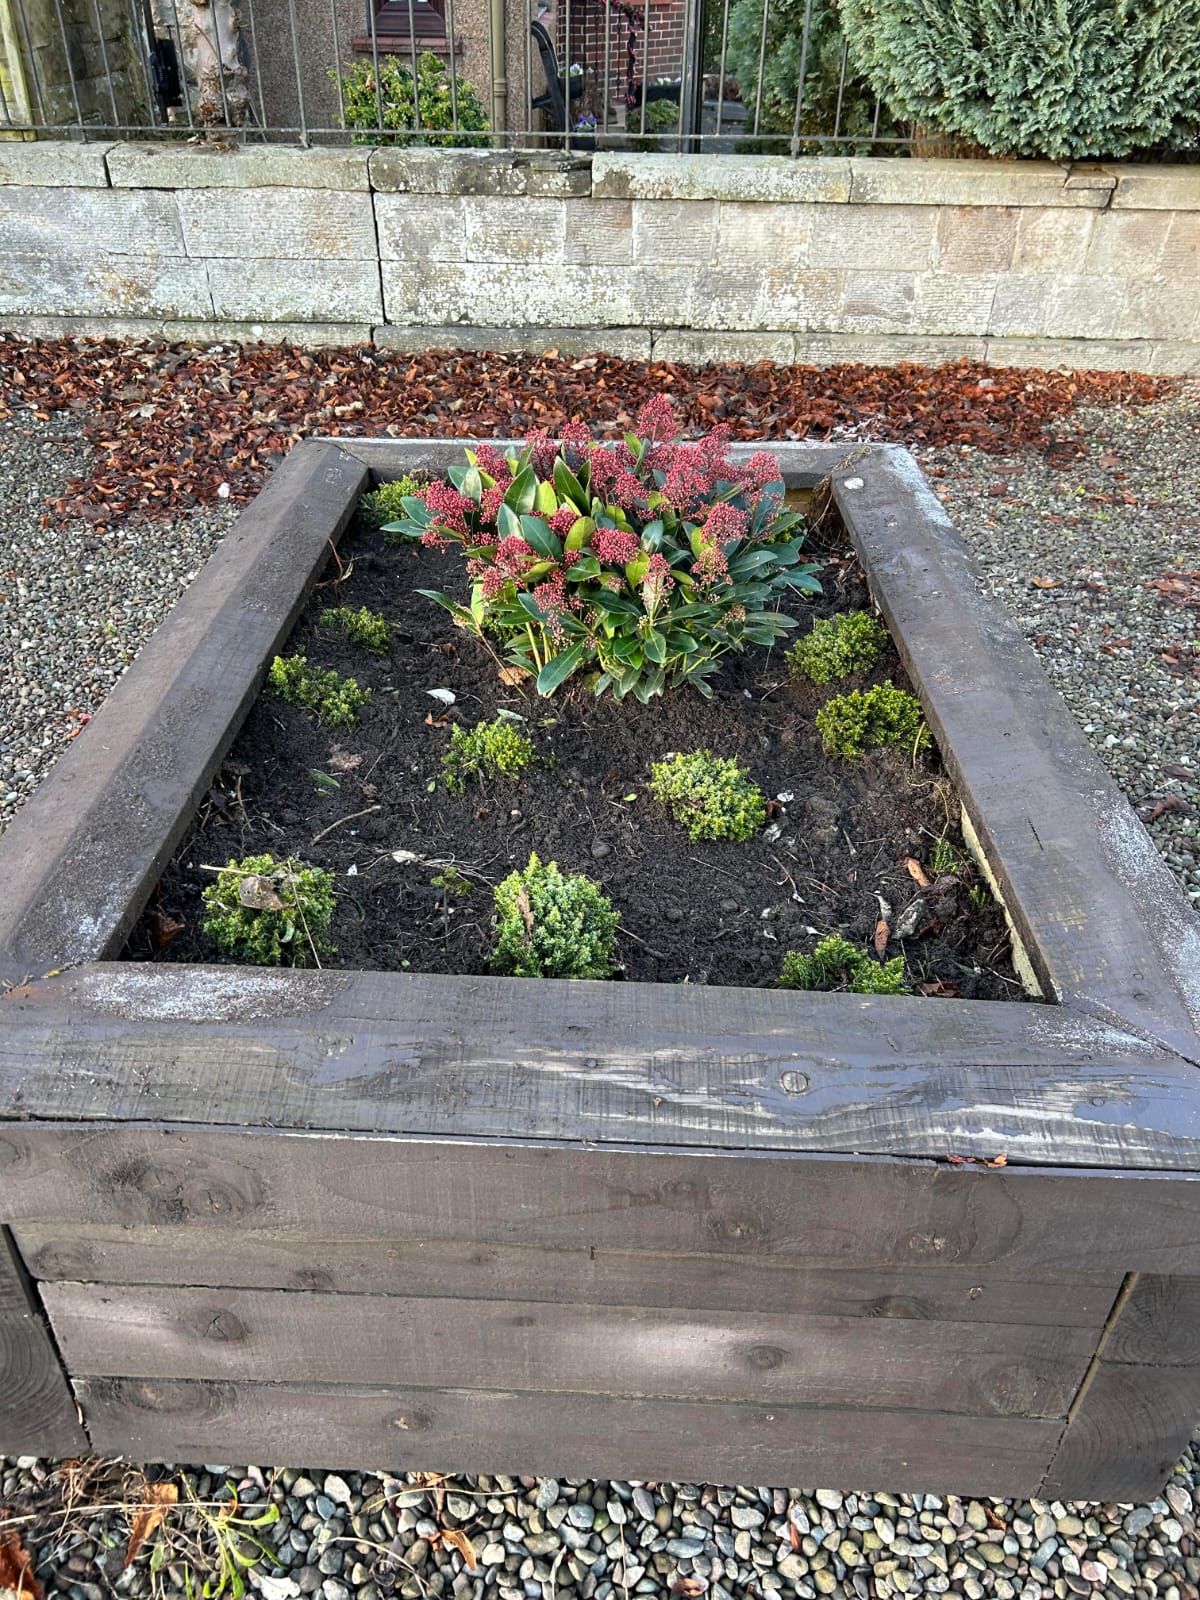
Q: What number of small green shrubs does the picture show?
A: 10